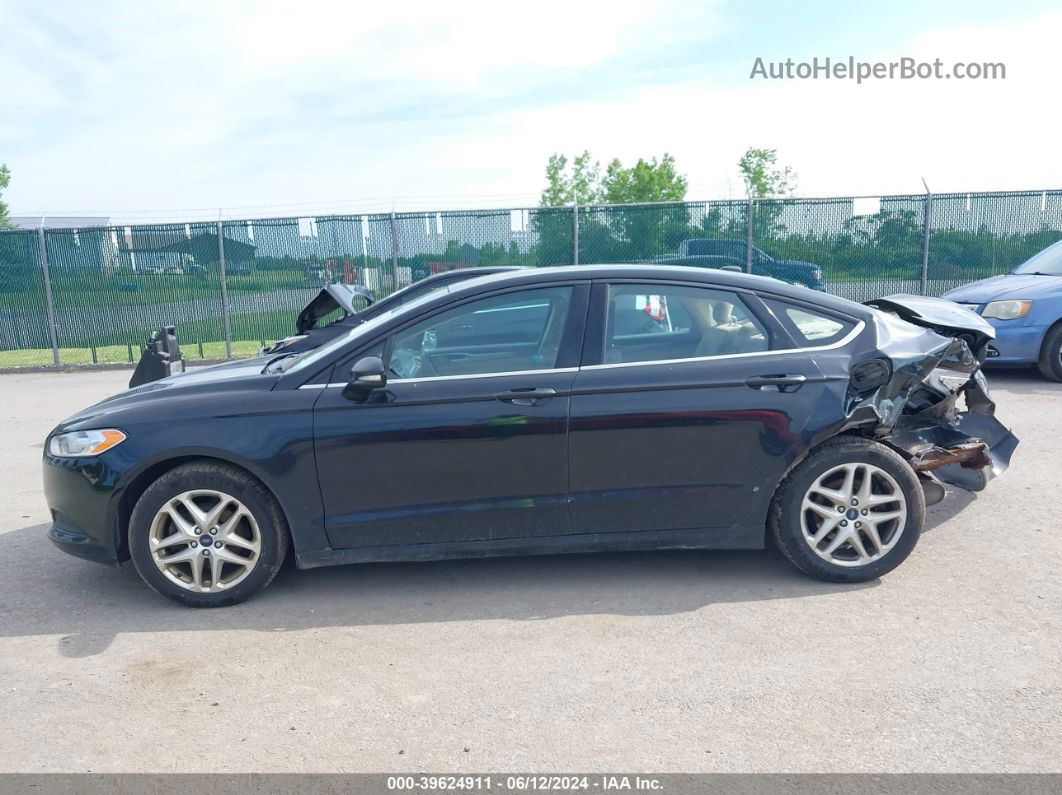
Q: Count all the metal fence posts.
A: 6